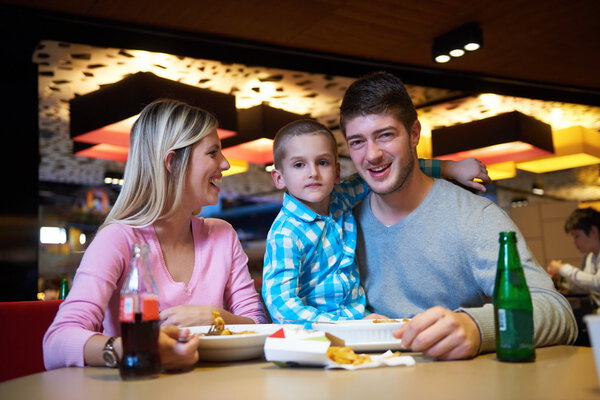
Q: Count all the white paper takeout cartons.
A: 1